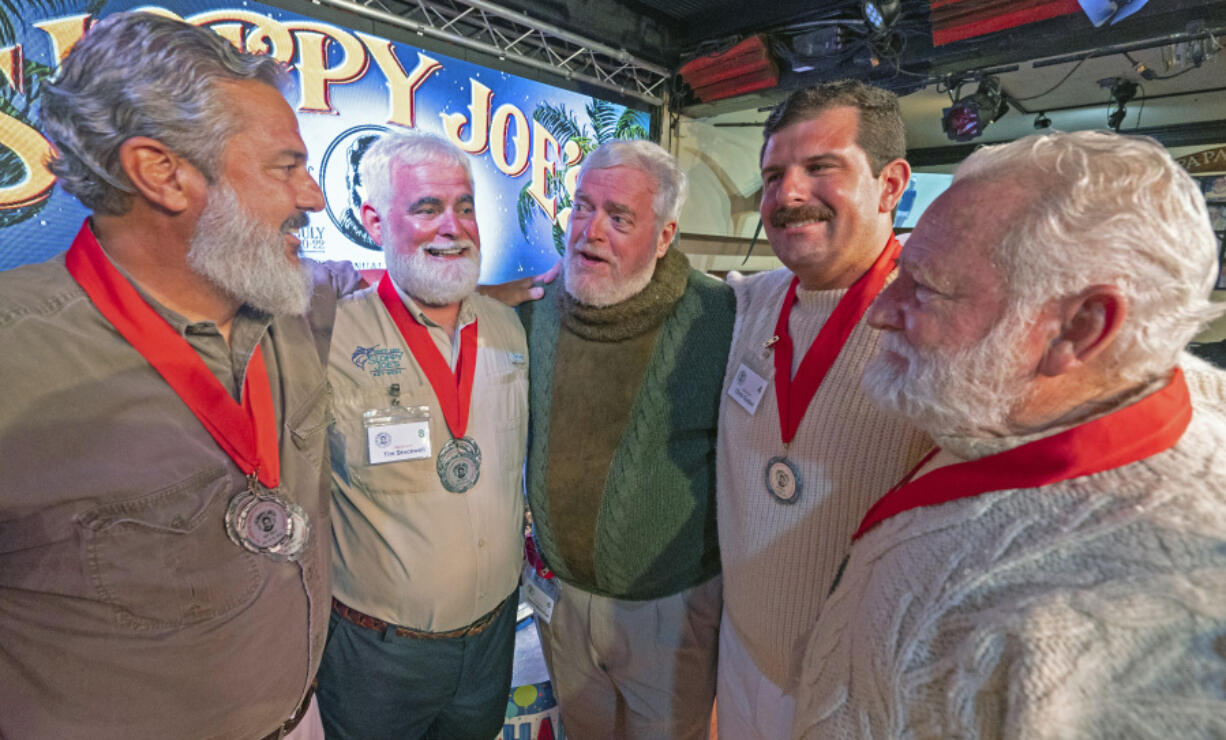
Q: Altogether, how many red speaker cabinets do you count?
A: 2